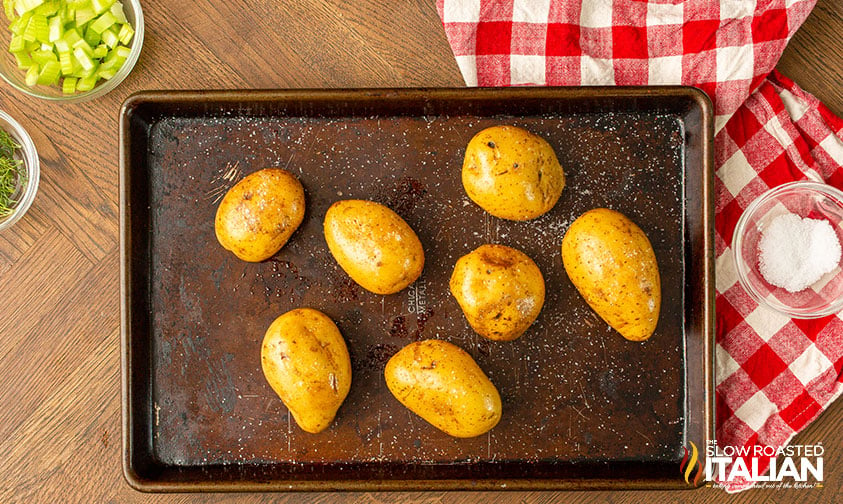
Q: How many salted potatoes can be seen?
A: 7